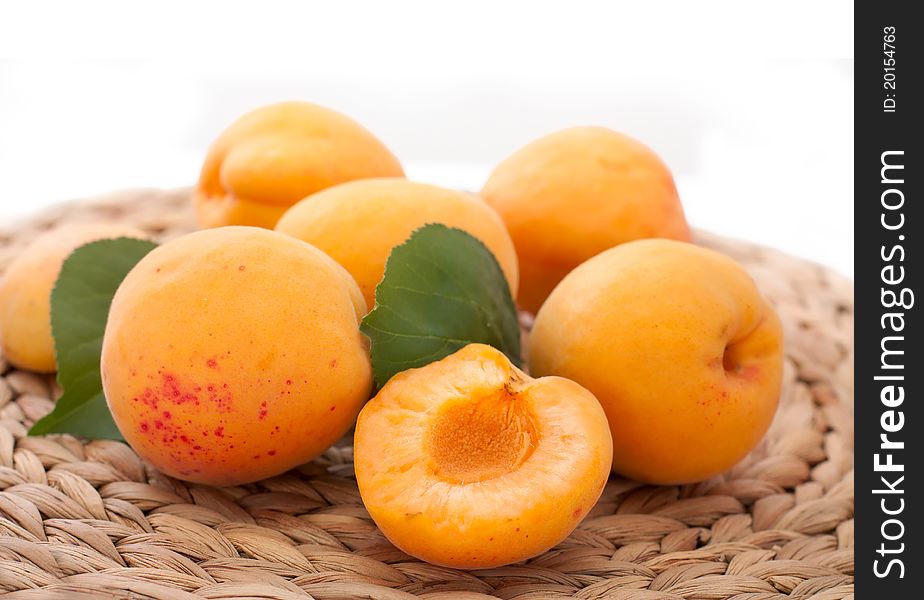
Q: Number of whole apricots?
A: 6